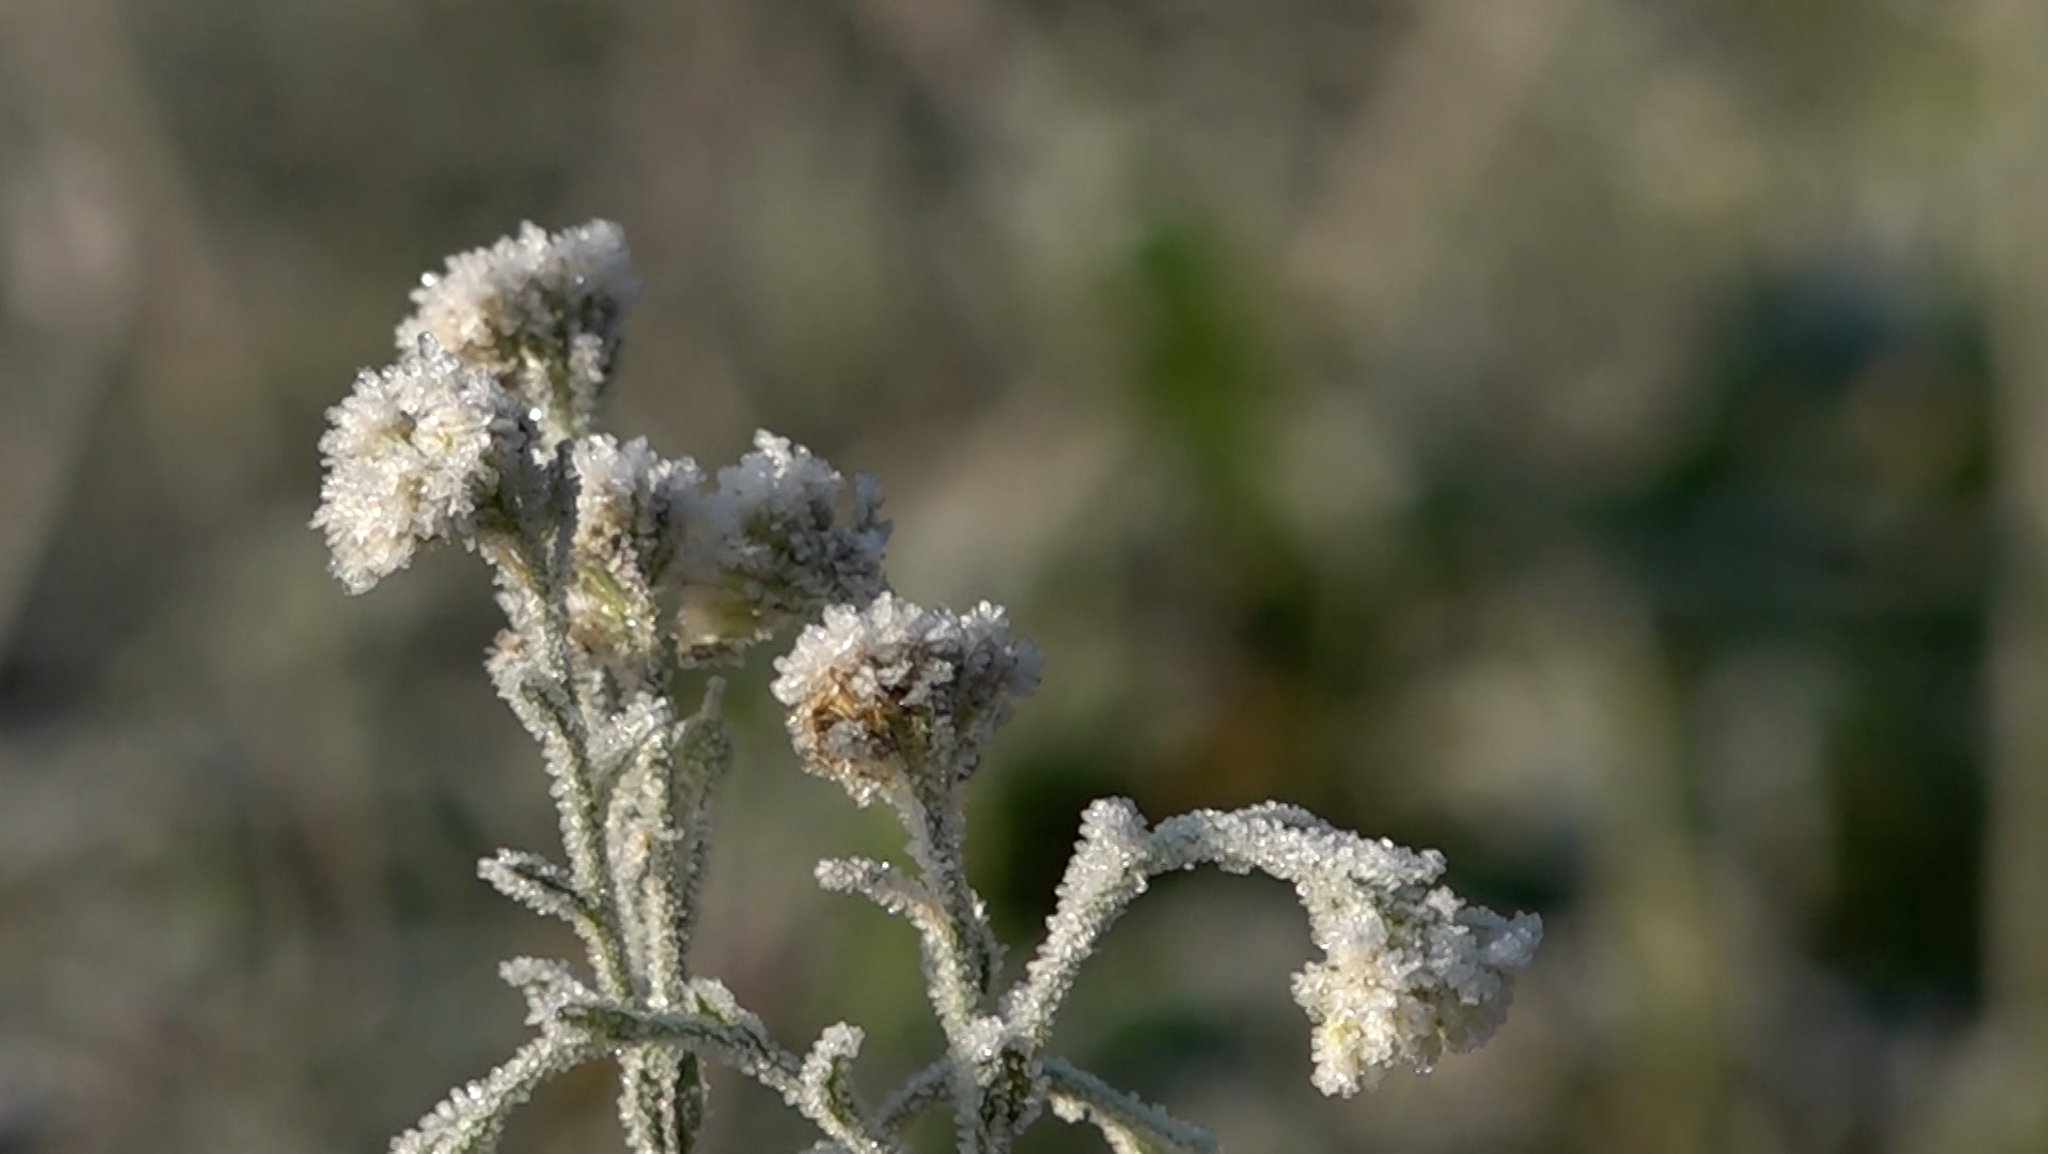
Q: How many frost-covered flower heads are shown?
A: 6